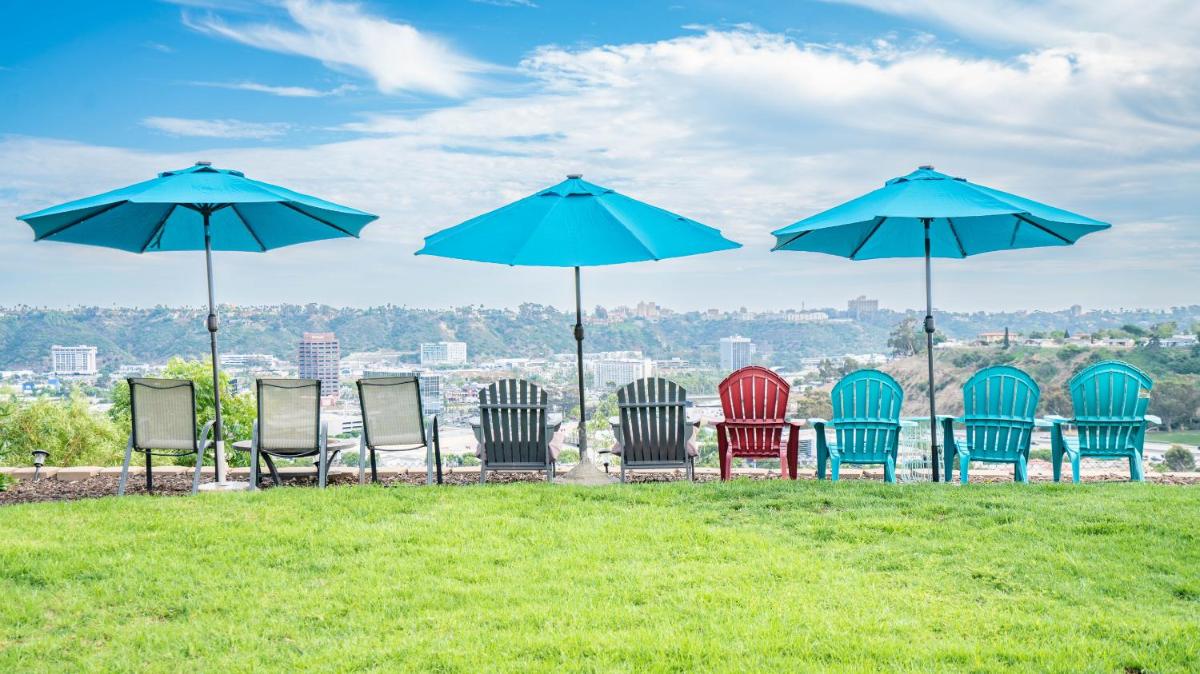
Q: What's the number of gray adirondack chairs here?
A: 2